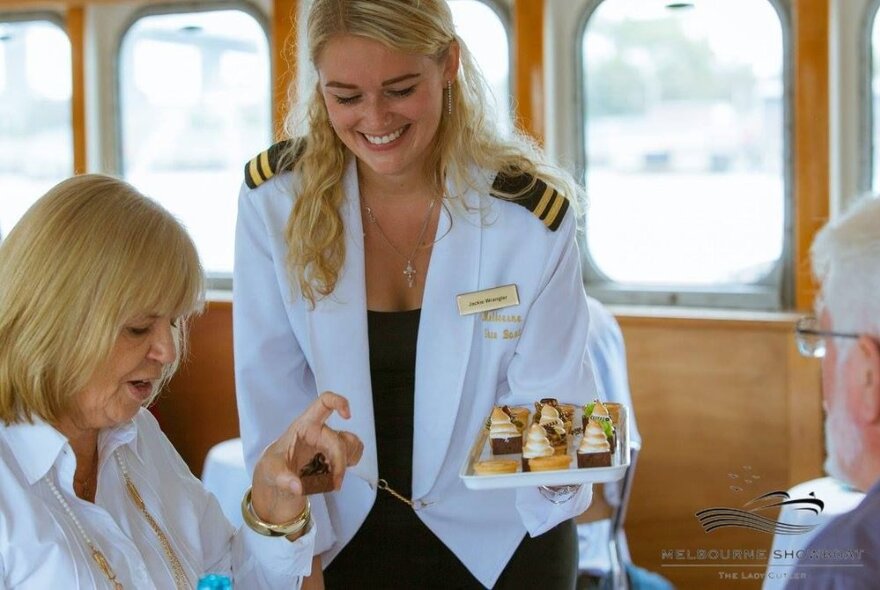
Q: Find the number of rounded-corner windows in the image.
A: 5